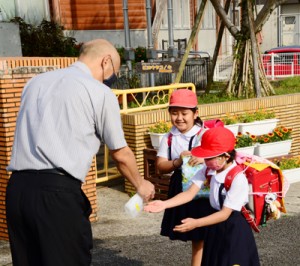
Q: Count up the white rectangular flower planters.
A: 6